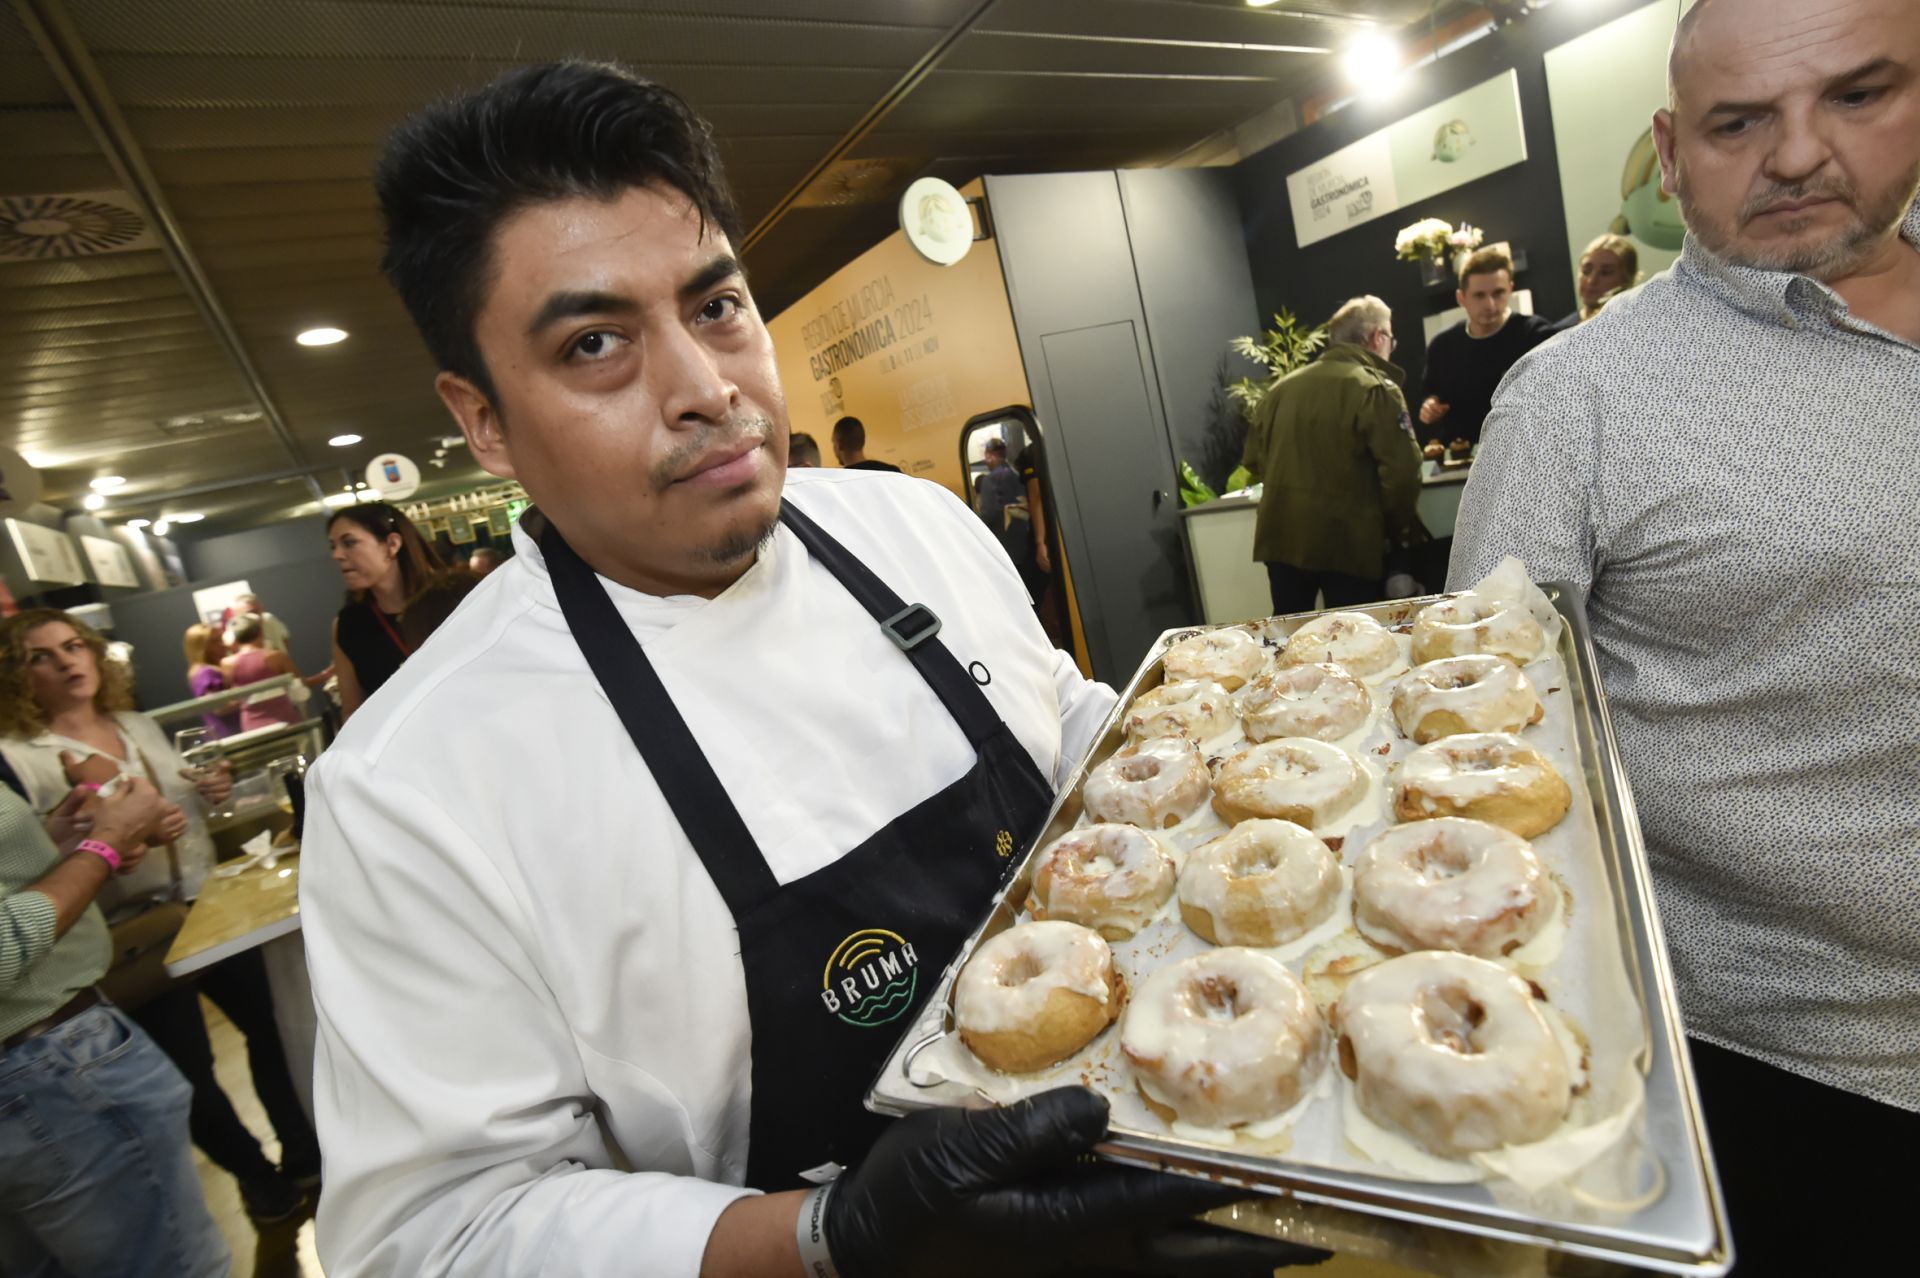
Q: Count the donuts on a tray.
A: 15